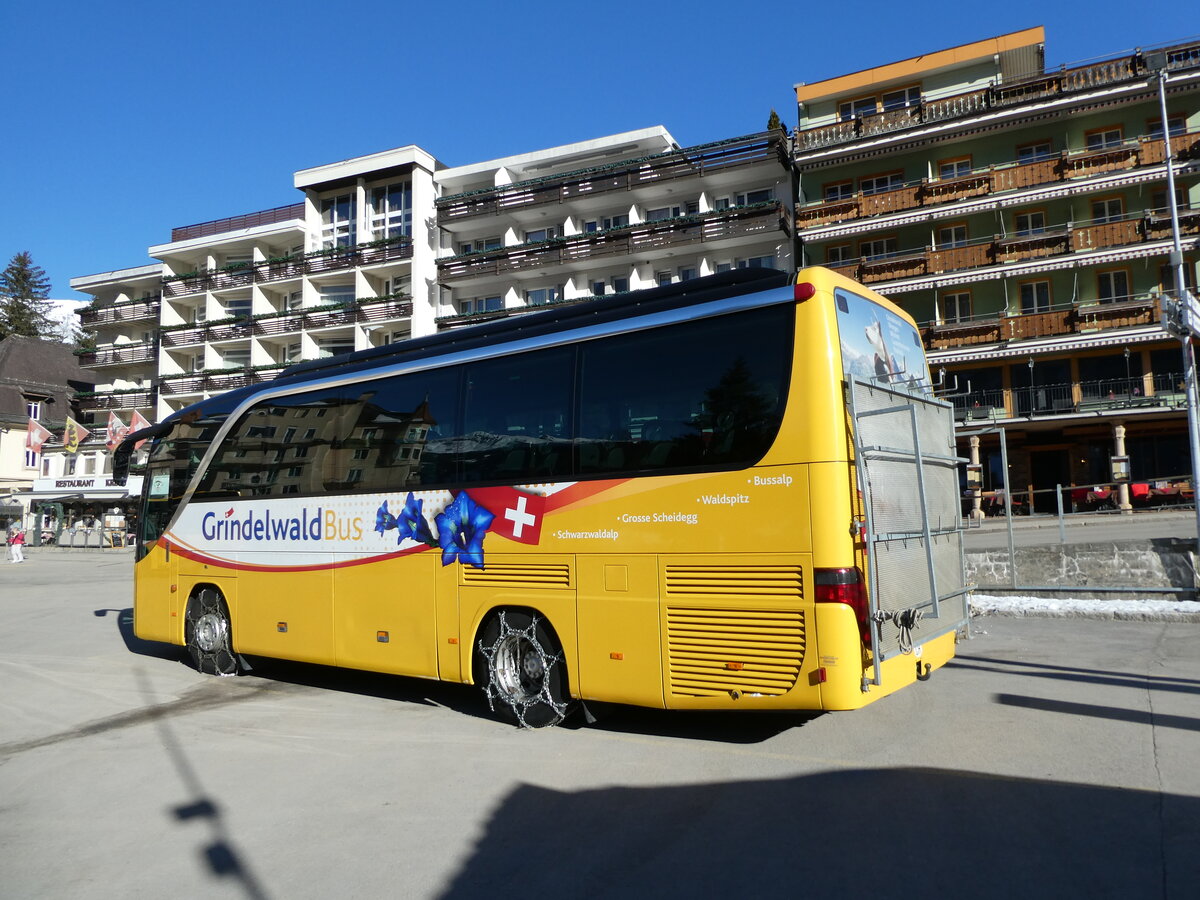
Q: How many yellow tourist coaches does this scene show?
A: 1